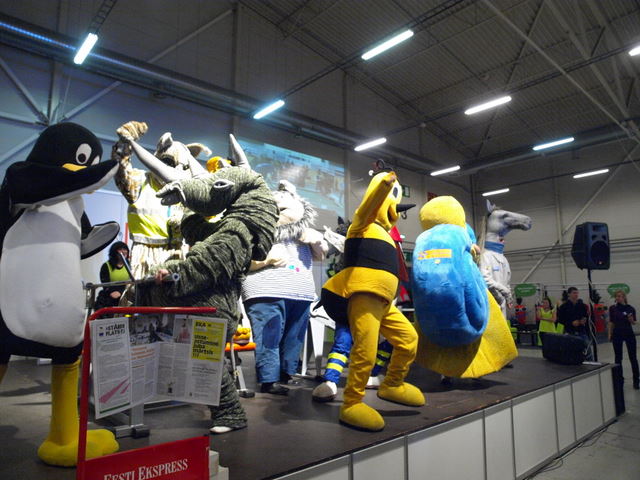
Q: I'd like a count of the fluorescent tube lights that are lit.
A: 10